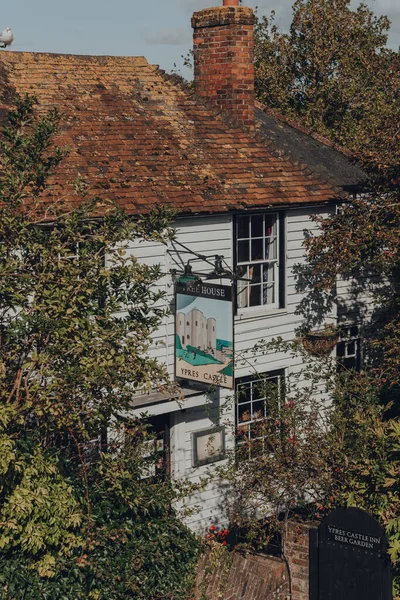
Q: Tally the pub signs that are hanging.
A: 1